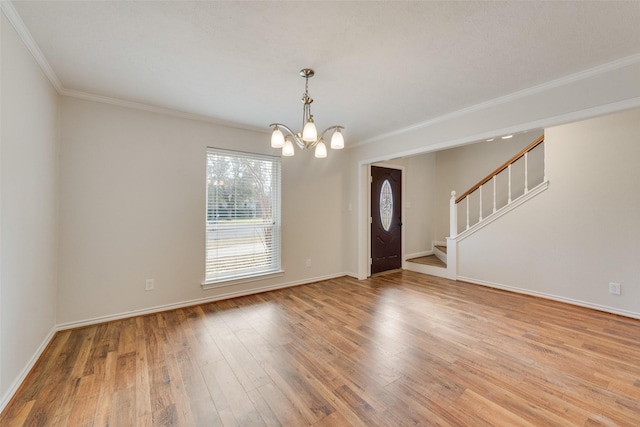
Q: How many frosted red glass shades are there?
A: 0